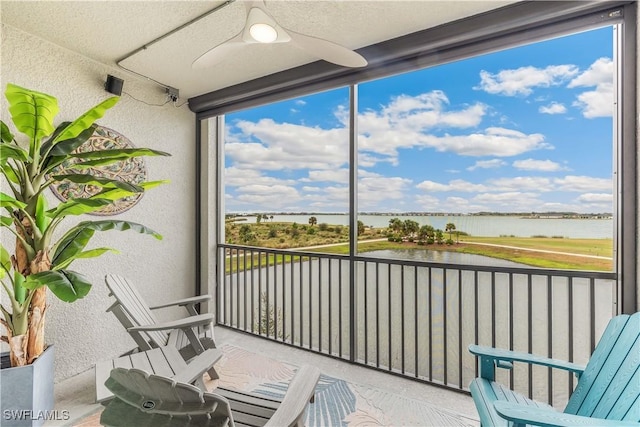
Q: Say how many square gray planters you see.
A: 1